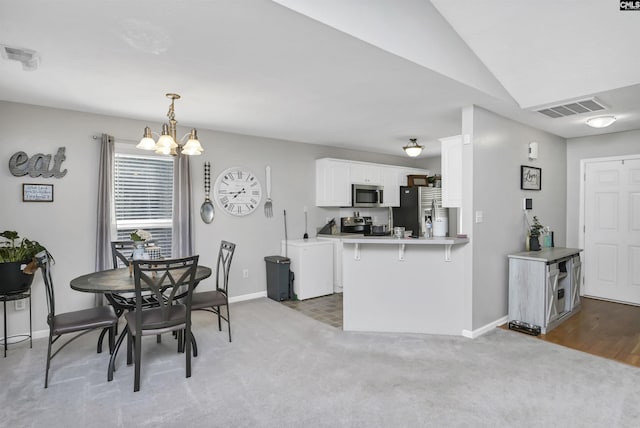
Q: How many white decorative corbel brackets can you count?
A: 3